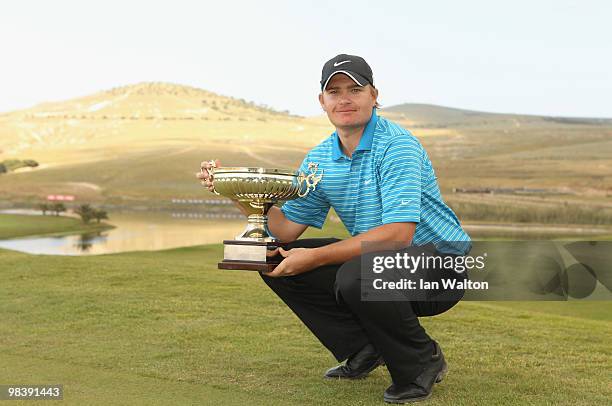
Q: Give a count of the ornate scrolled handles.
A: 2